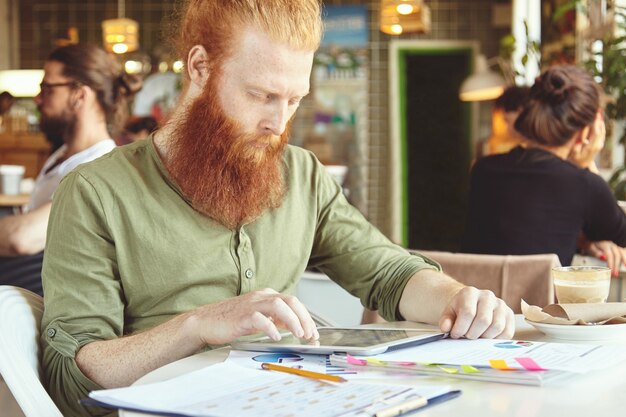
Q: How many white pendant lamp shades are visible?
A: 1